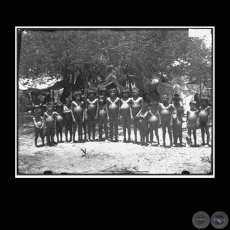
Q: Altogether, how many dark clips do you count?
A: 2